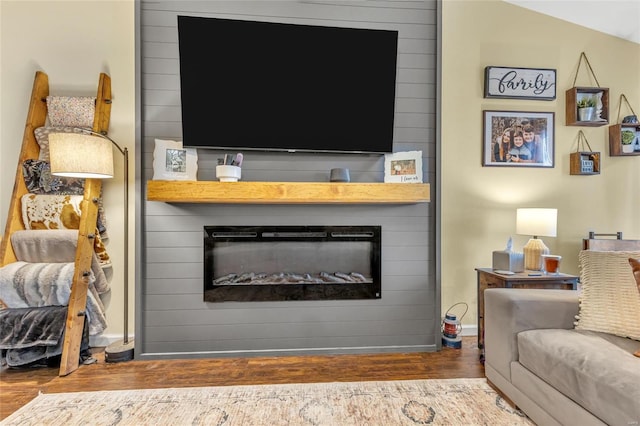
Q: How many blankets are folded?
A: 7